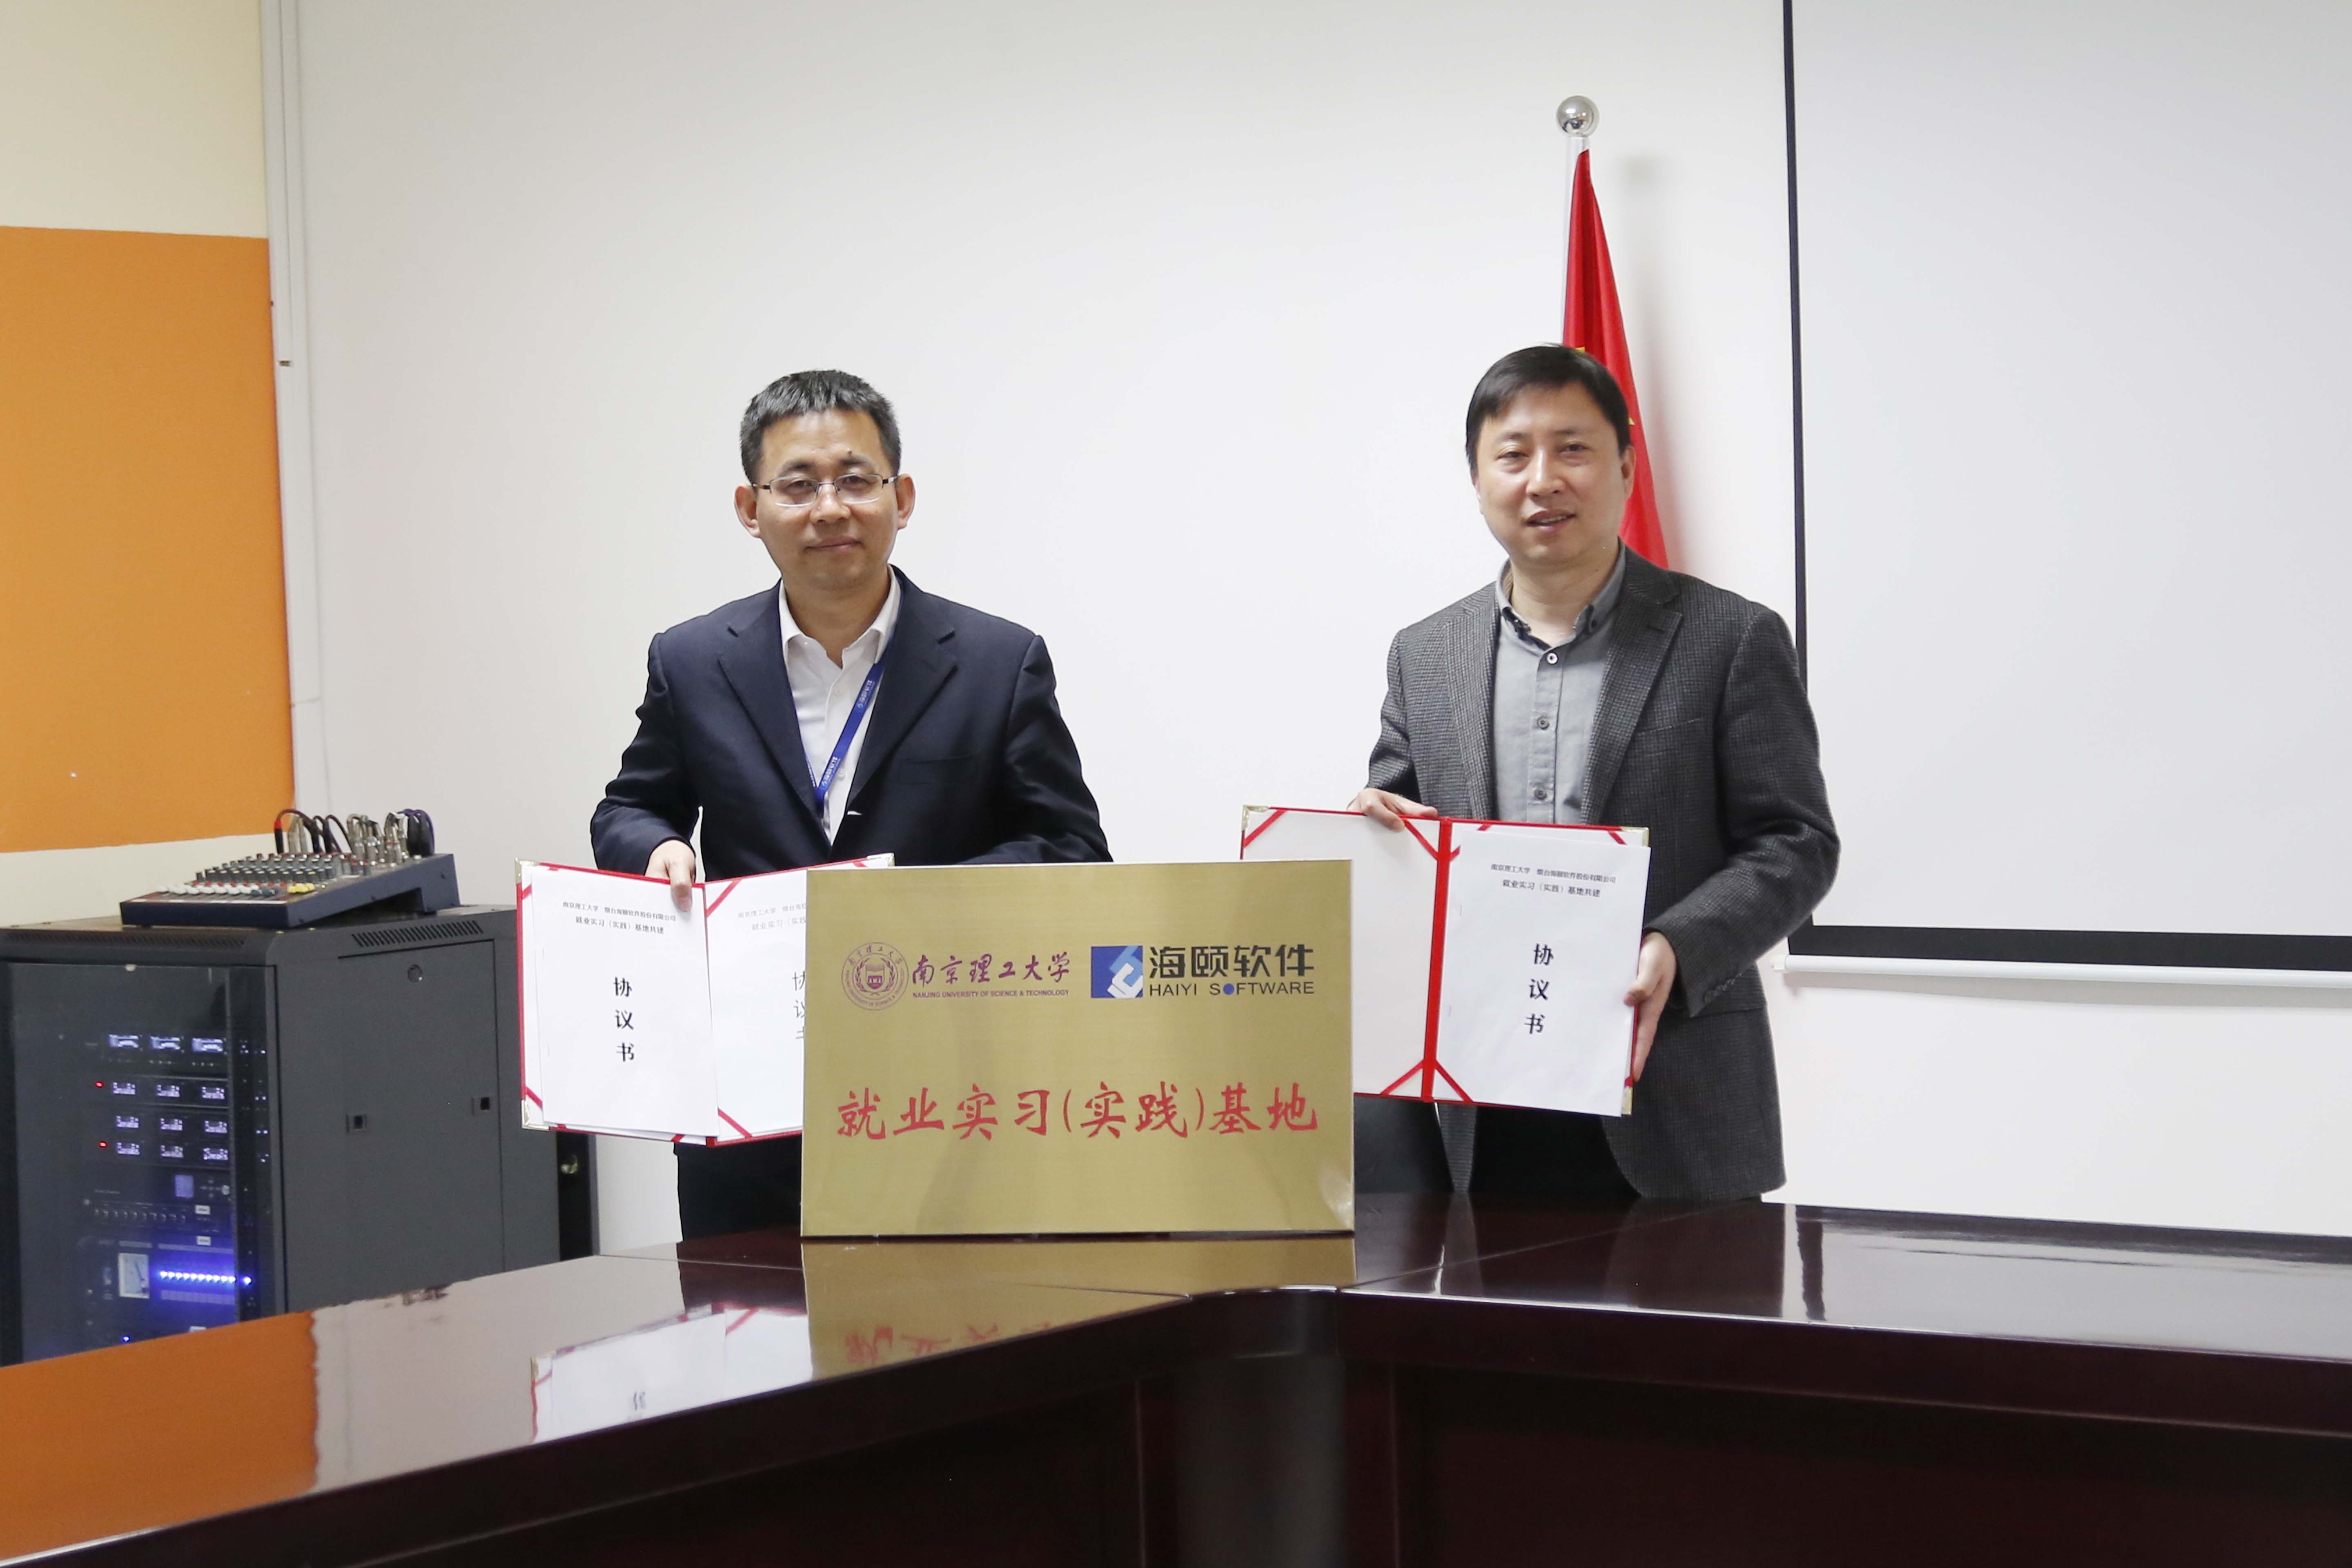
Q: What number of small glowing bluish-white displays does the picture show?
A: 12